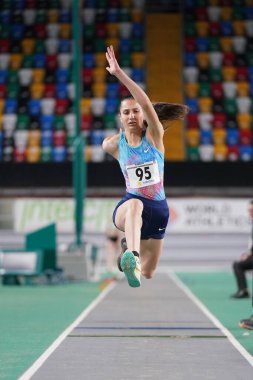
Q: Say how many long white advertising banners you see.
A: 2